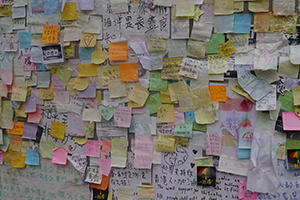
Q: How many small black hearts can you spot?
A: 2